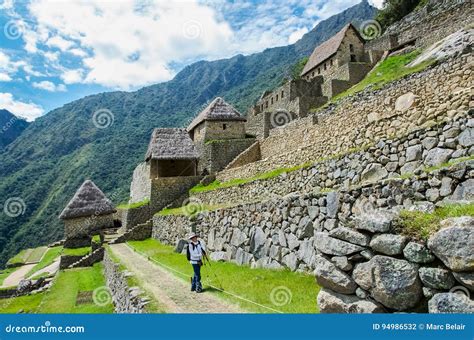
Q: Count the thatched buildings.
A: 4